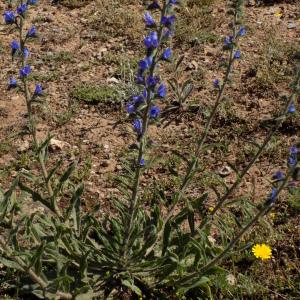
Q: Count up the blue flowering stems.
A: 5